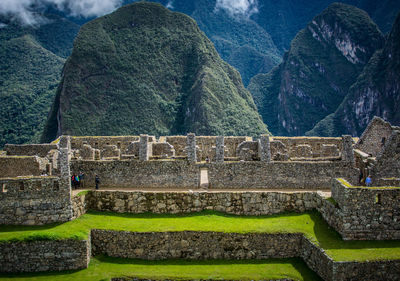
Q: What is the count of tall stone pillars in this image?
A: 6